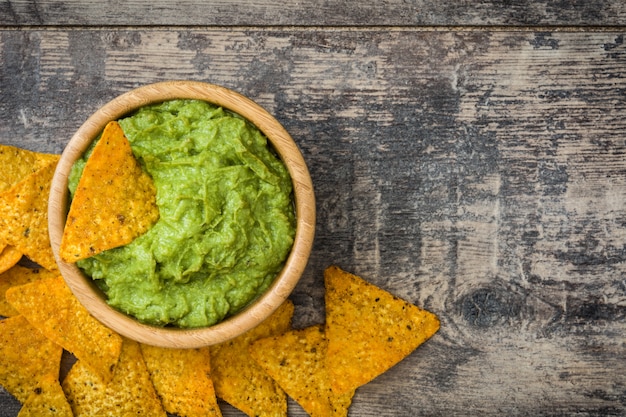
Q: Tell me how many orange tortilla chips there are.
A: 13